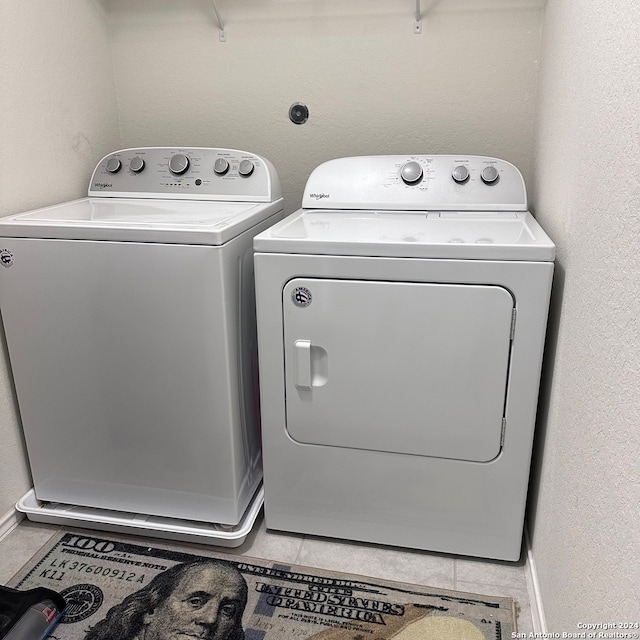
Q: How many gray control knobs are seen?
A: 8